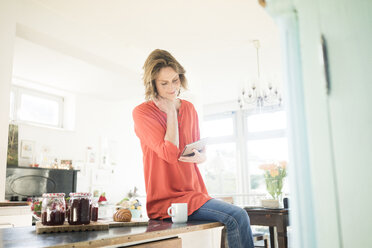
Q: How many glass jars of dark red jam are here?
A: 3